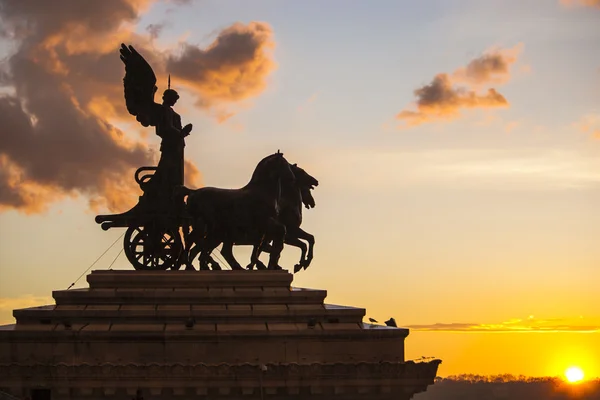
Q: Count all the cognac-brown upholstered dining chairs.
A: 0